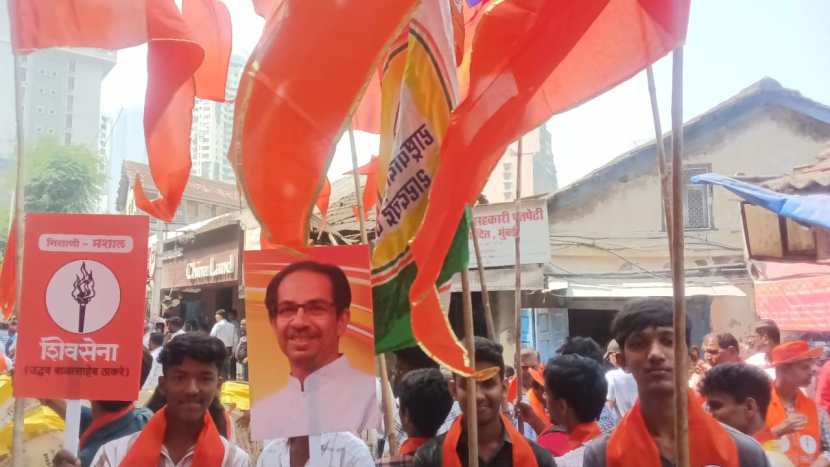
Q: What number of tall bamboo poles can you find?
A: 7